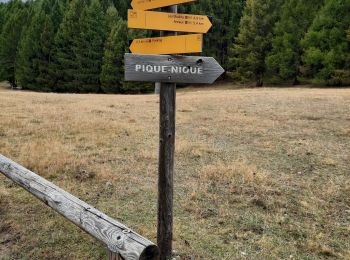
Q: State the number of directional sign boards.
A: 4